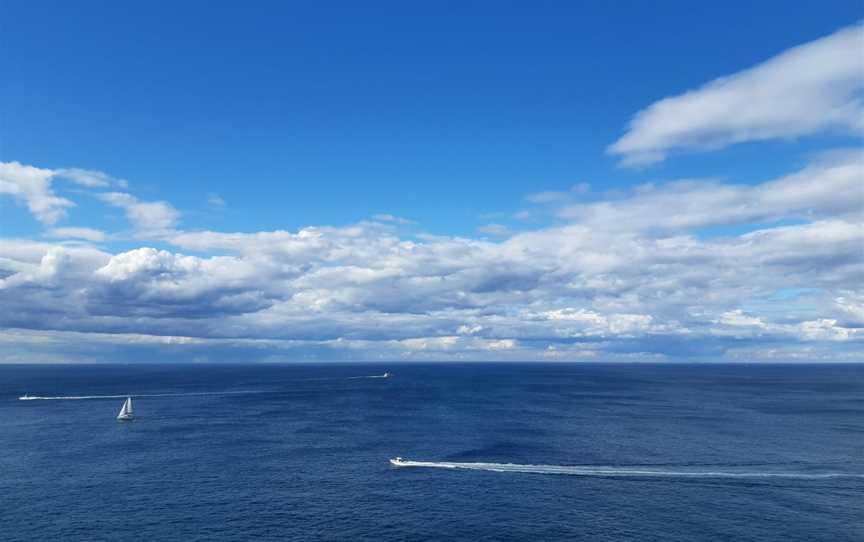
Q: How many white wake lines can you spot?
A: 3